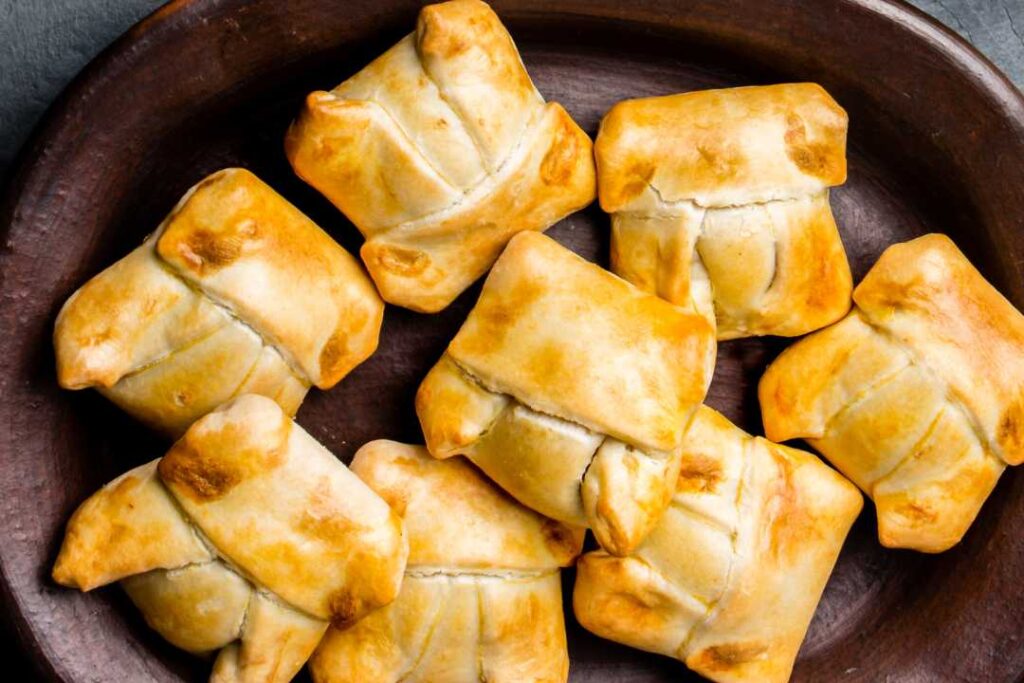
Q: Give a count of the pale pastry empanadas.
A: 8